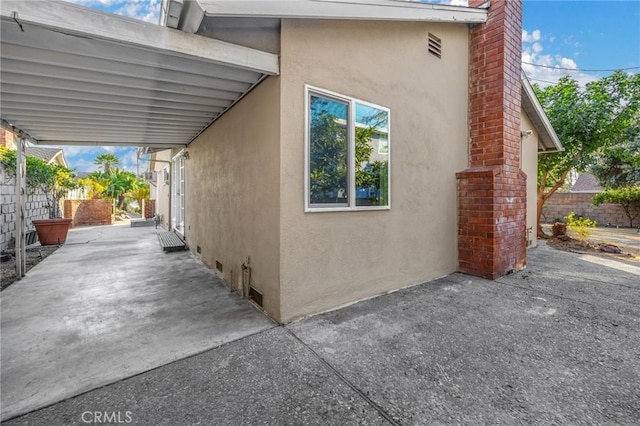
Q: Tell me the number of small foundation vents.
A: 3